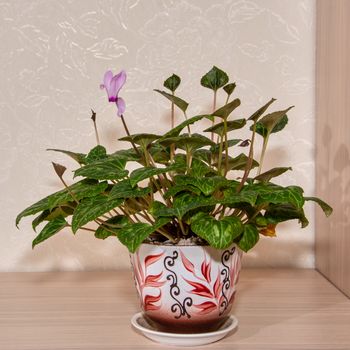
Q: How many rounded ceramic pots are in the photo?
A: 1